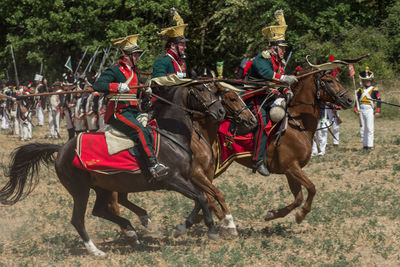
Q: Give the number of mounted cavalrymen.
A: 3